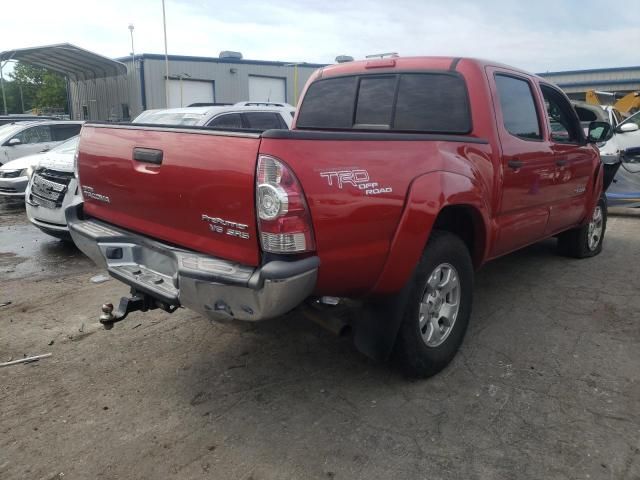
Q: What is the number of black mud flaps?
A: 1